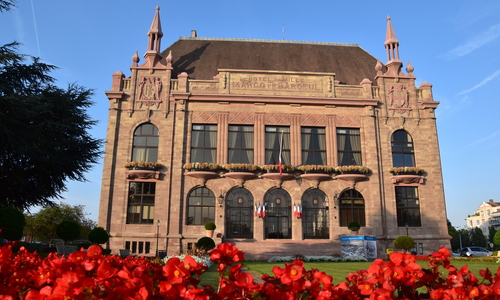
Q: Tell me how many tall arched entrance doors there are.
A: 3